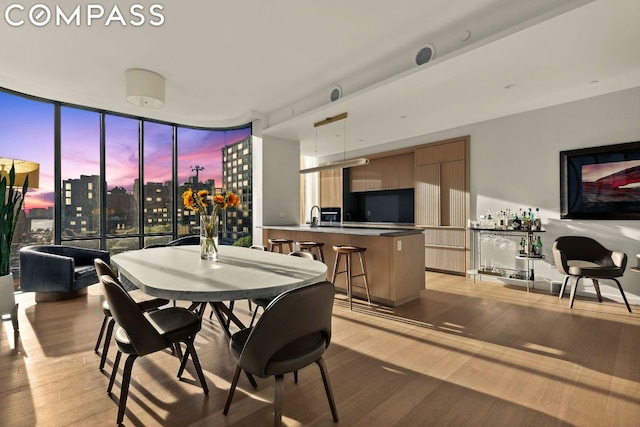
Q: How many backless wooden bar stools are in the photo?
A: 3